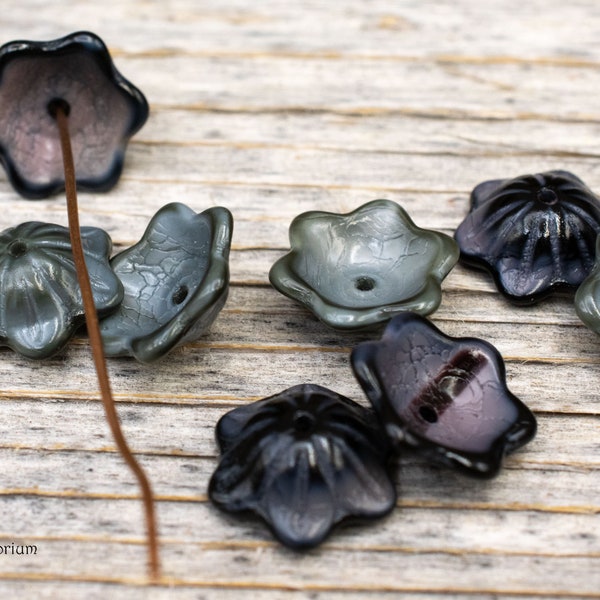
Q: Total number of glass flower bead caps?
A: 8